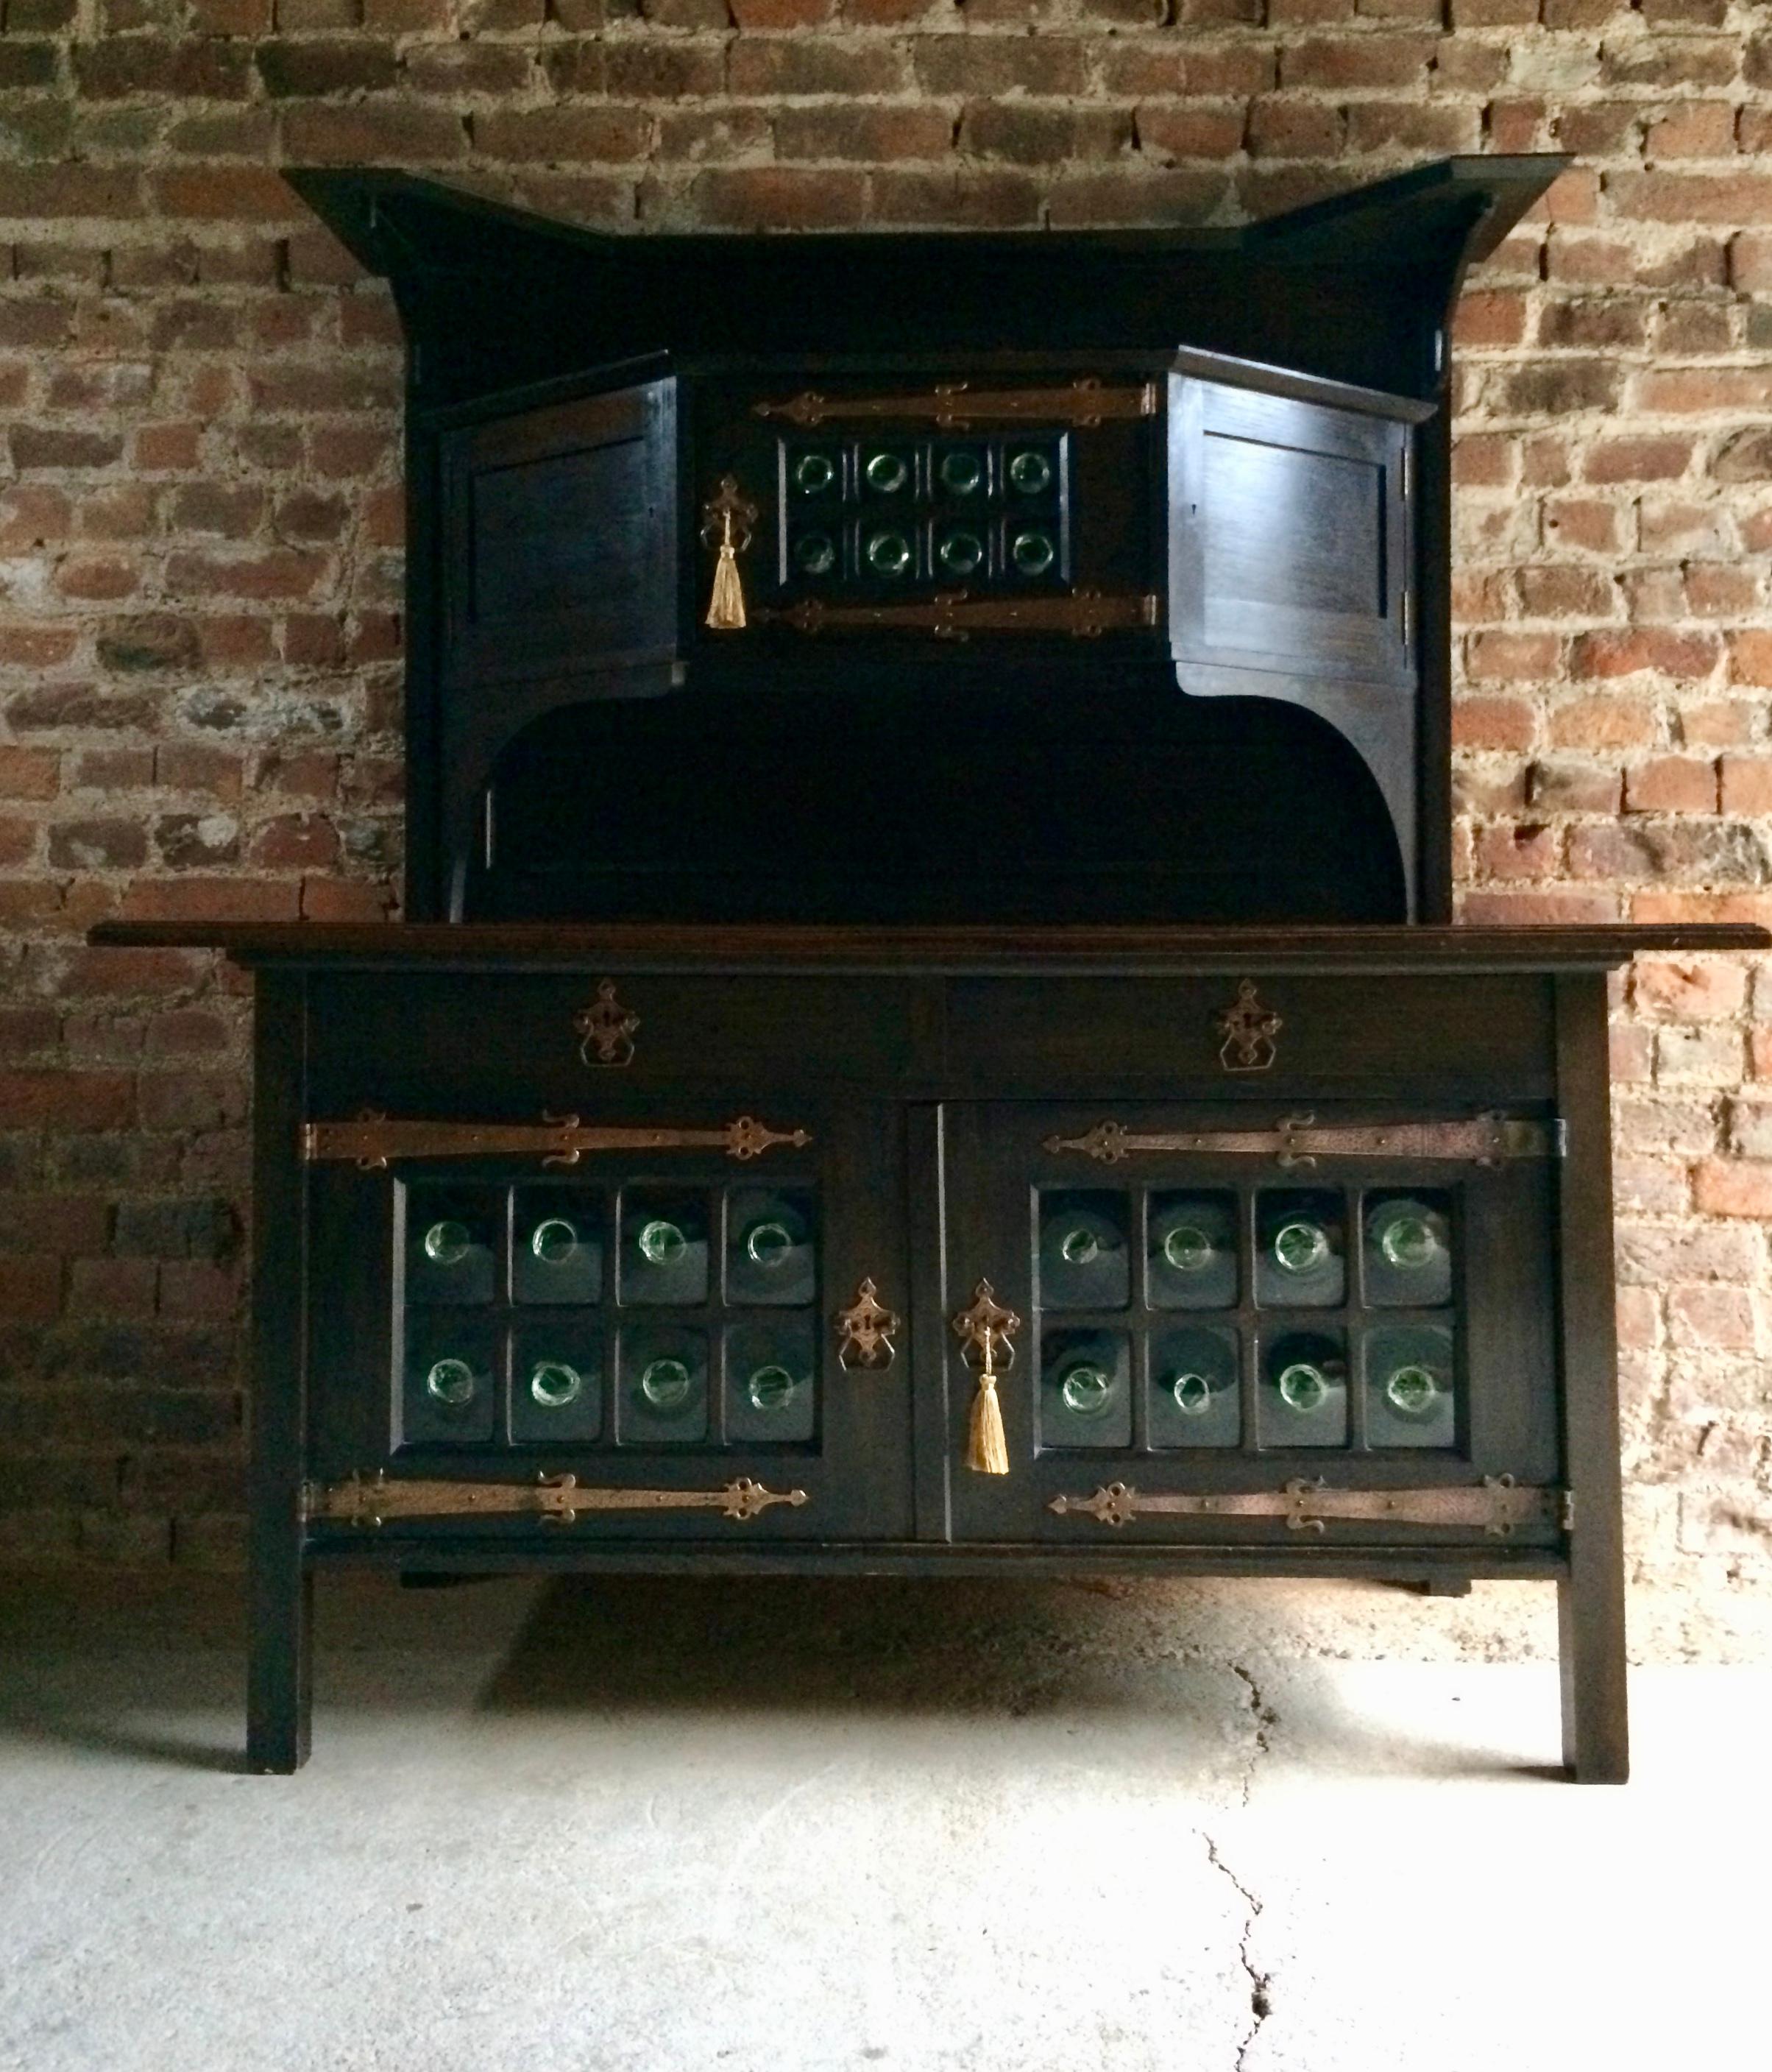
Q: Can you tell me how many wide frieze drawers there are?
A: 2